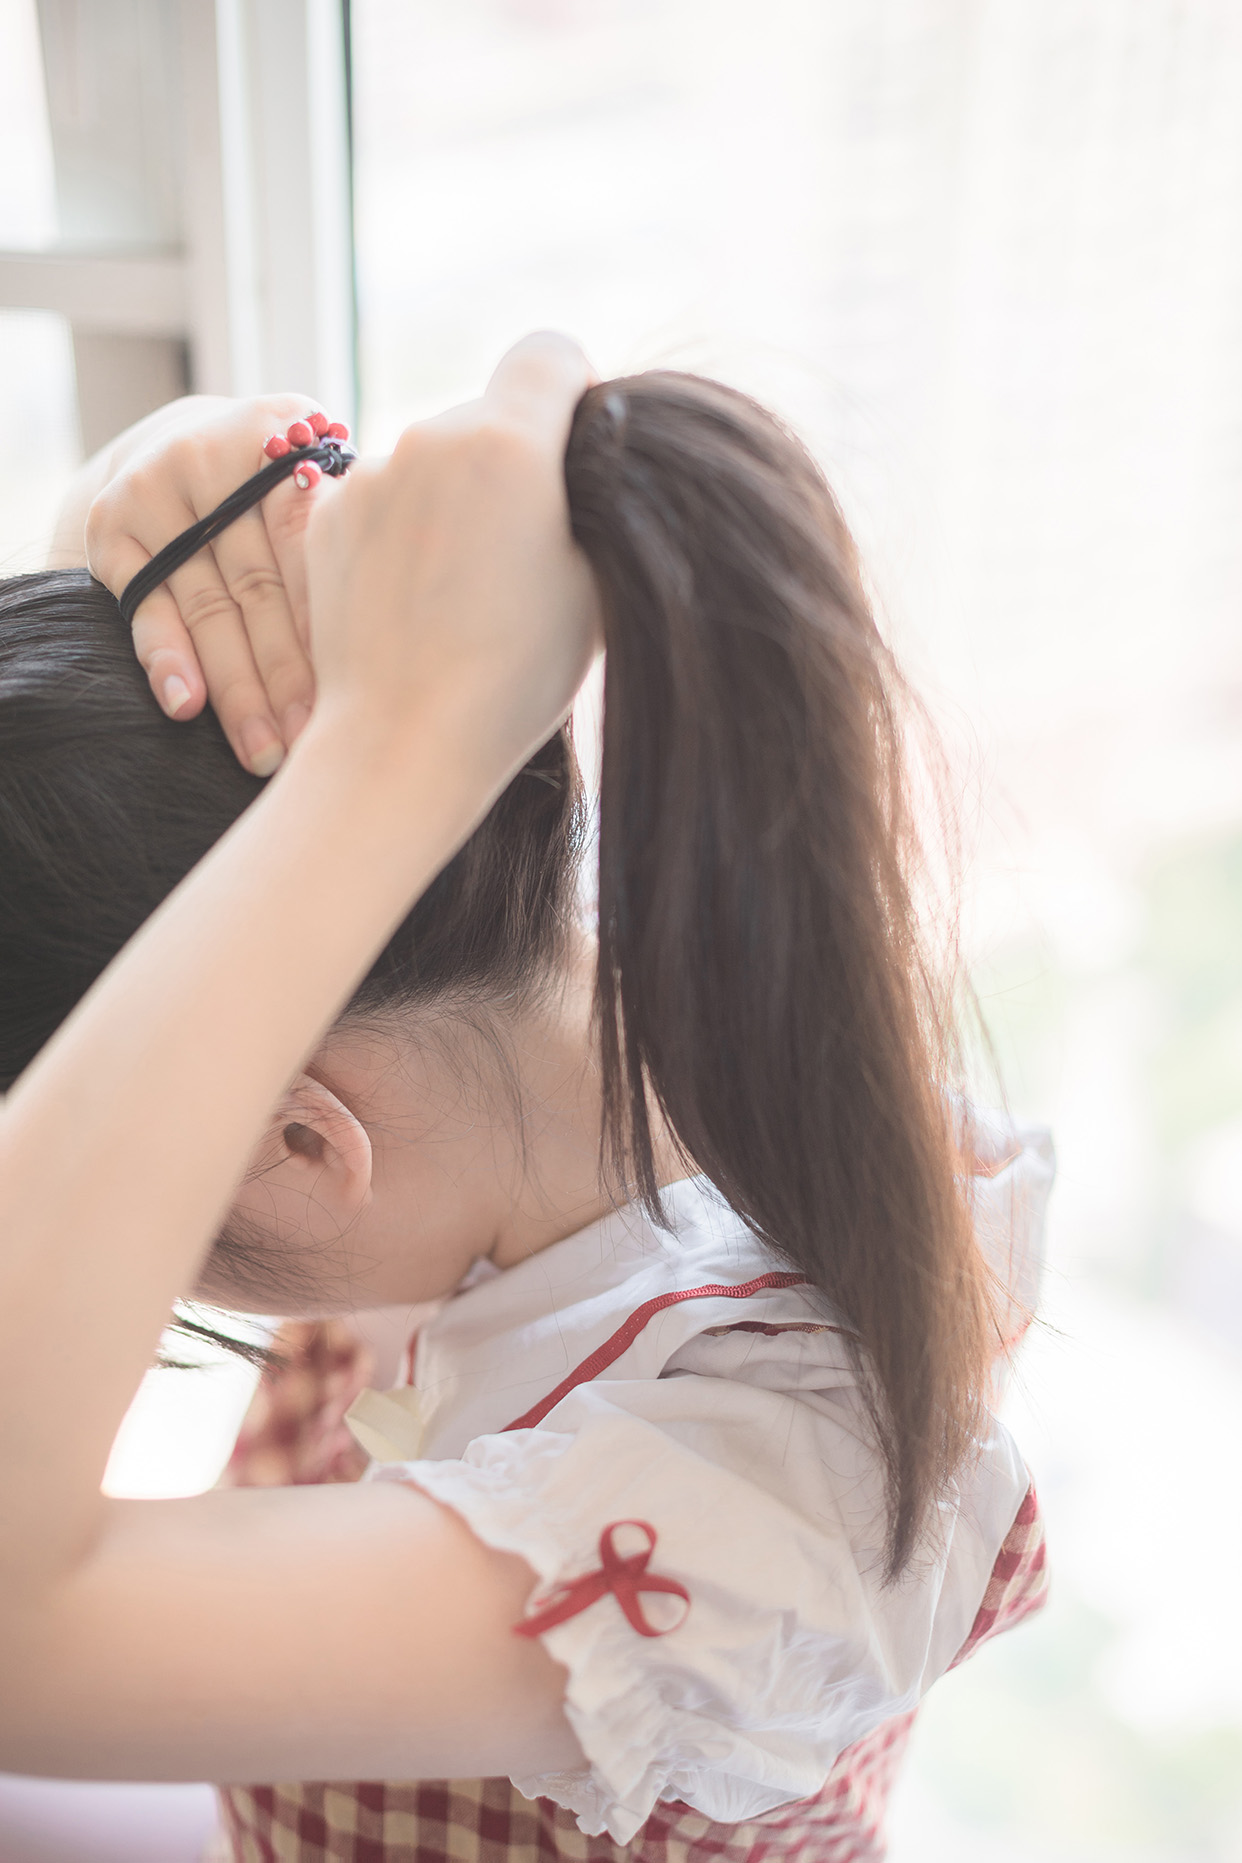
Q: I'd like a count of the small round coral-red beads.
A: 5